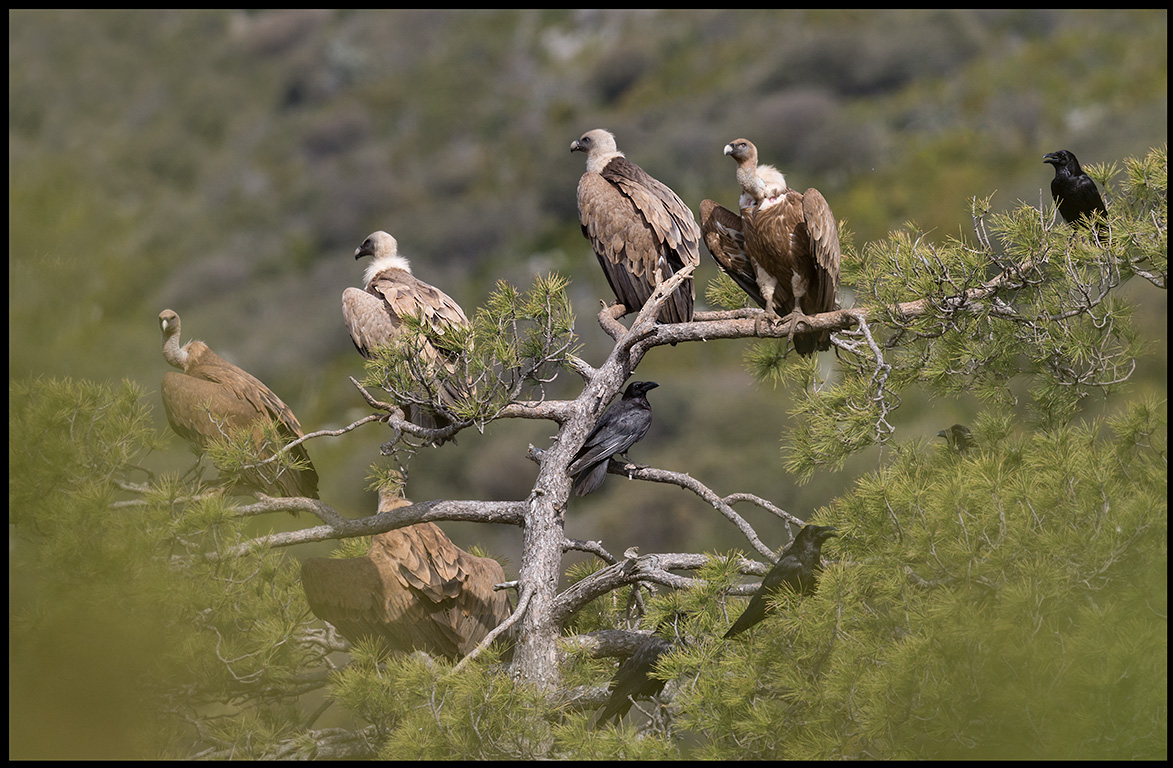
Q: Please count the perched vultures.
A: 5